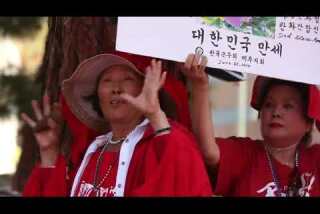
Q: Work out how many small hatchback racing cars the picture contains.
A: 0